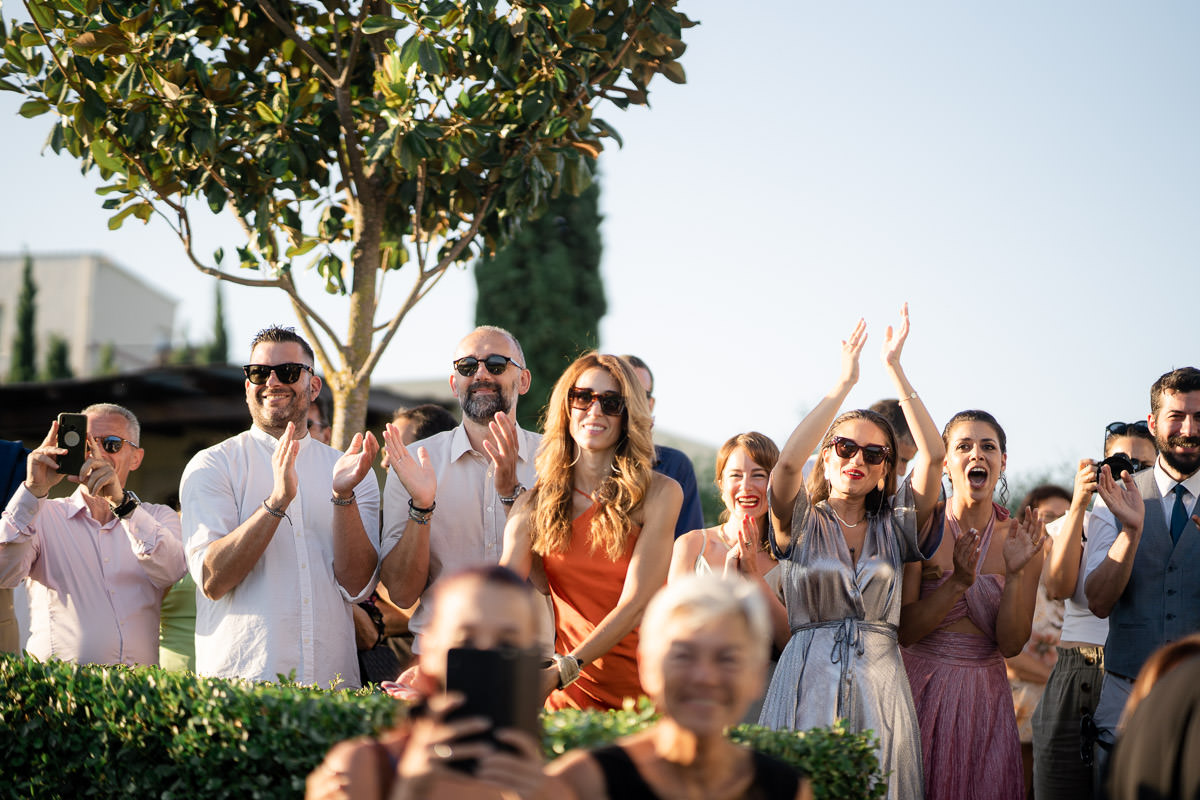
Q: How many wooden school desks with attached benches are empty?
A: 0